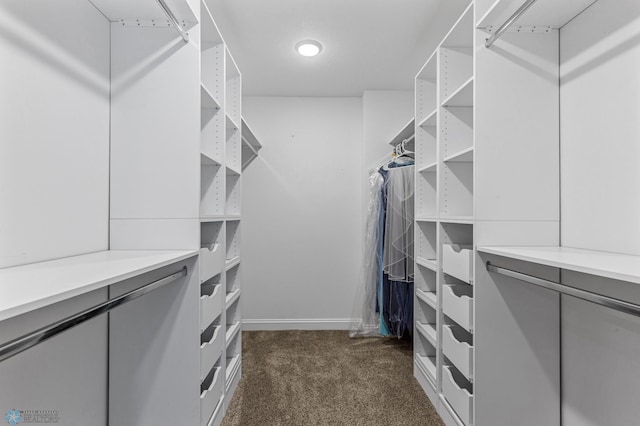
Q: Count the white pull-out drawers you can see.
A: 8